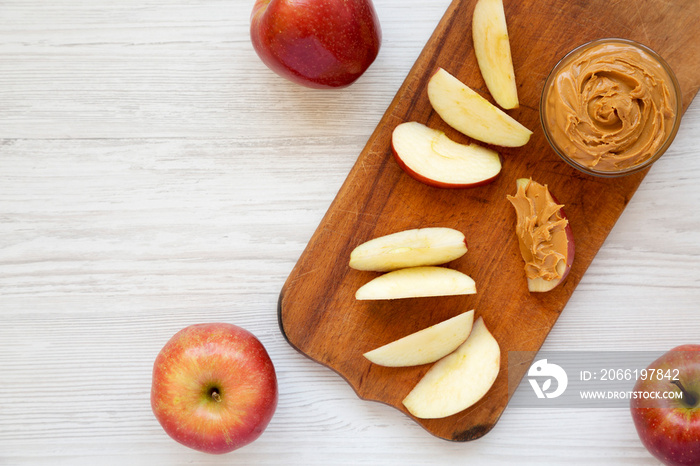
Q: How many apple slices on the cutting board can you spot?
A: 8